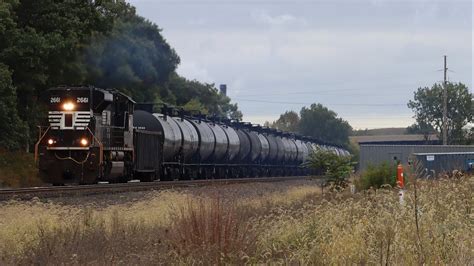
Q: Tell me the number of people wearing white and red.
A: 0